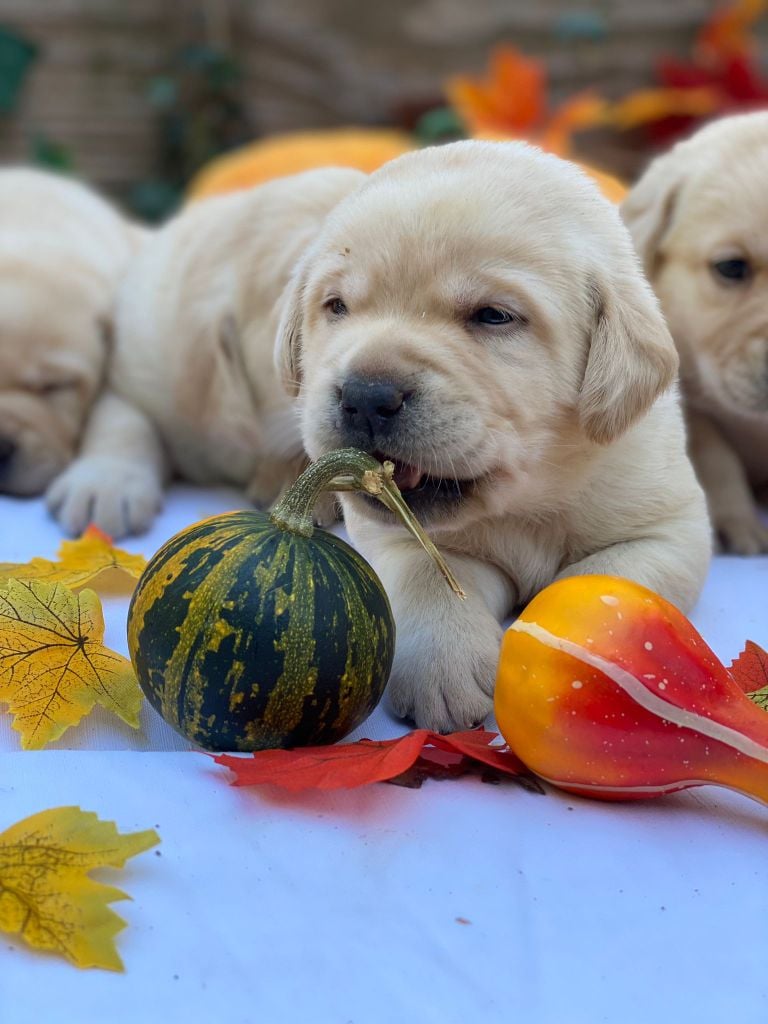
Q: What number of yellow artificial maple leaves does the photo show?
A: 3